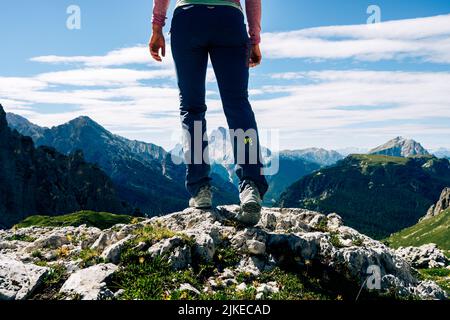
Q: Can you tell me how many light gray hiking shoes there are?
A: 2